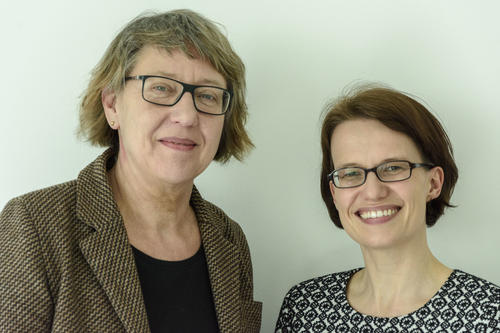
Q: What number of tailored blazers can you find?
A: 1